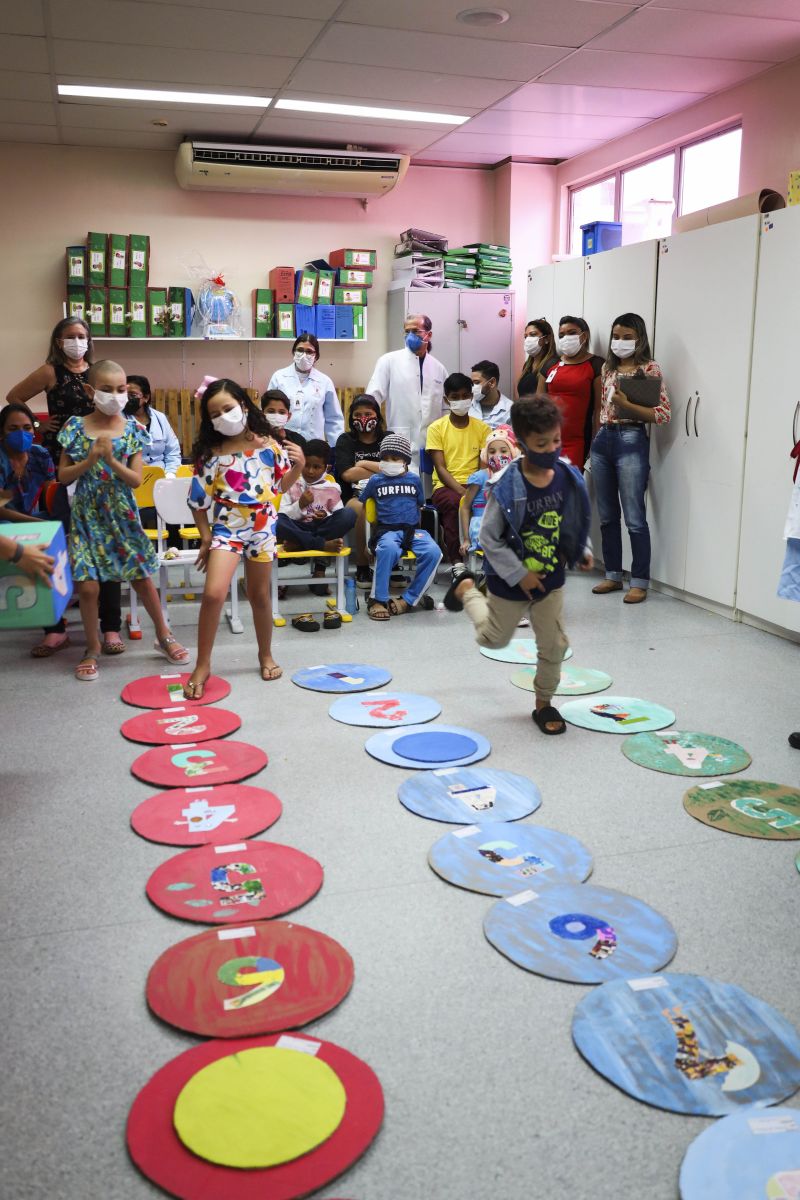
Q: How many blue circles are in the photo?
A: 8